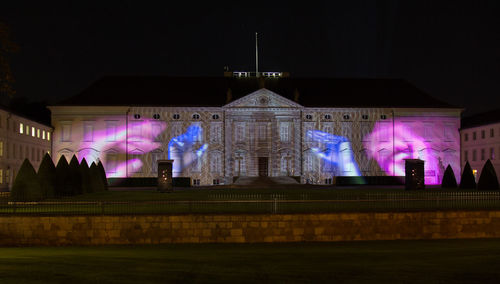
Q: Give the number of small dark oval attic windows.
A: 10